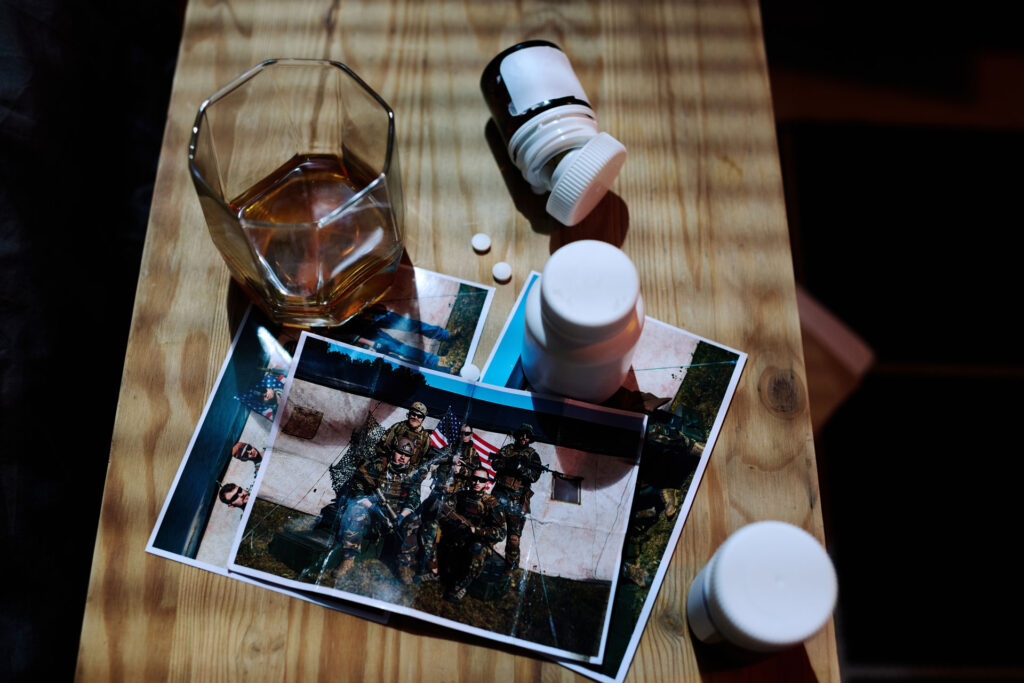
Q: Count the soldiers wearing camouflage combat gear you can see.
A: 5